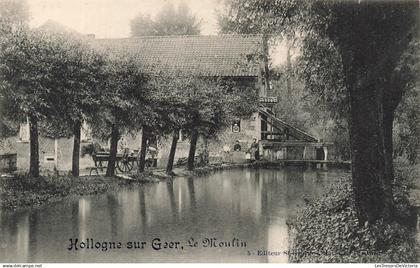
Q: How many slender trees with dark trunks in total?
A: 6